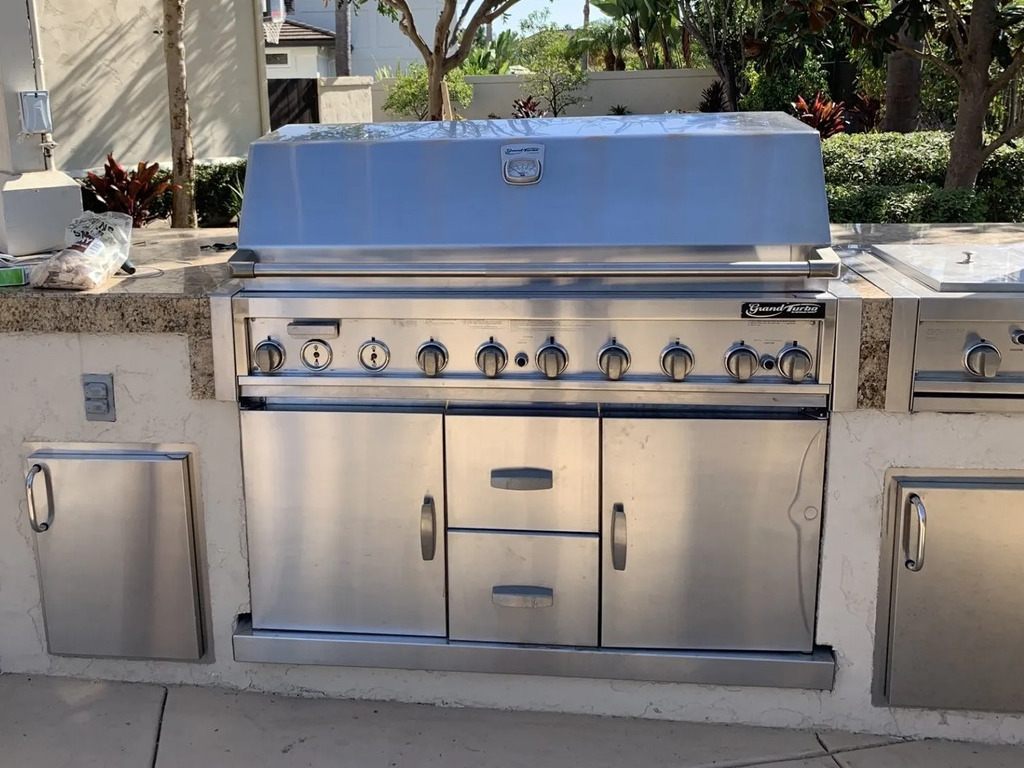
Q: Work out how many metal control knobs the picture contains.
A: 9